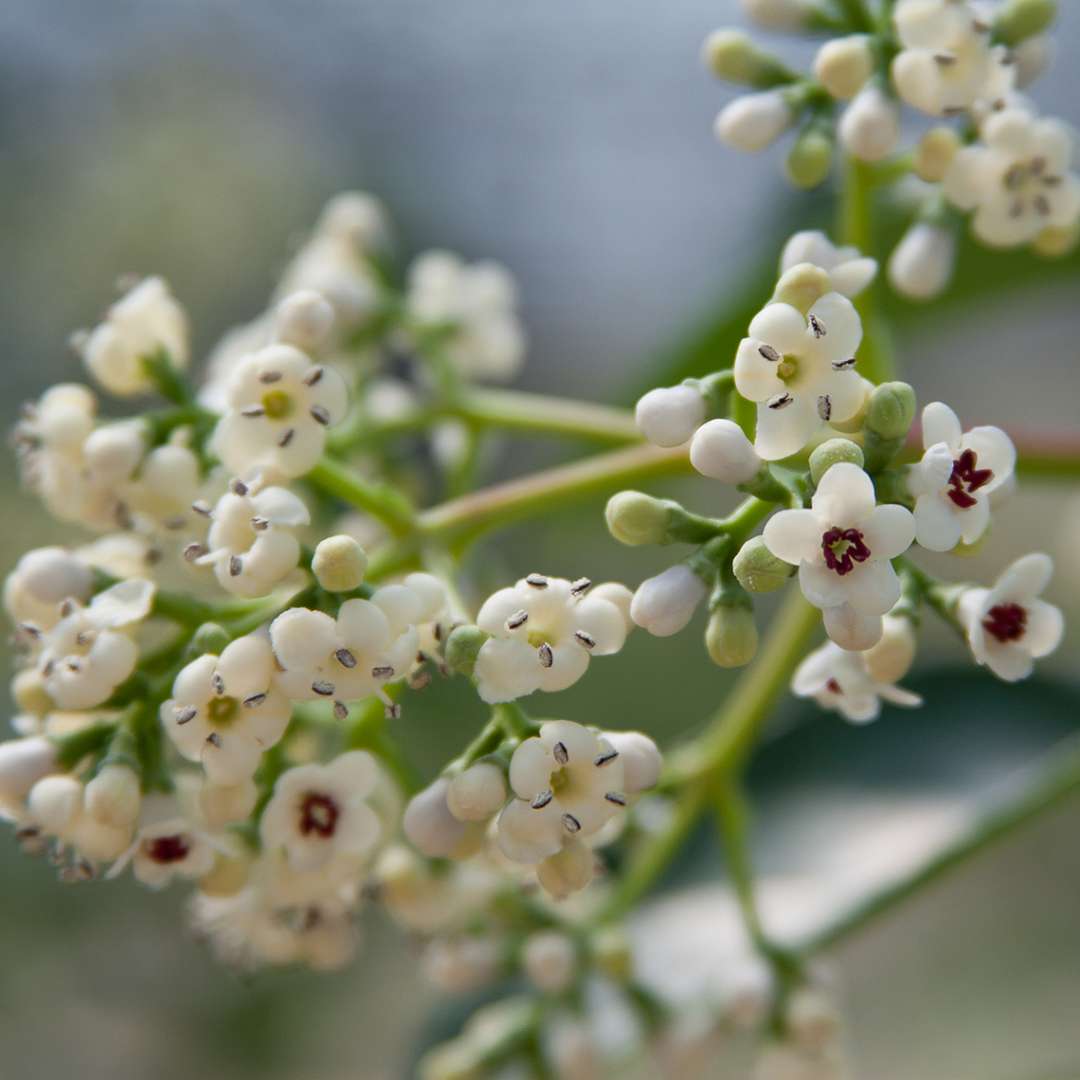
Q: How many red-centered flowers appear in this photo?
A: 6